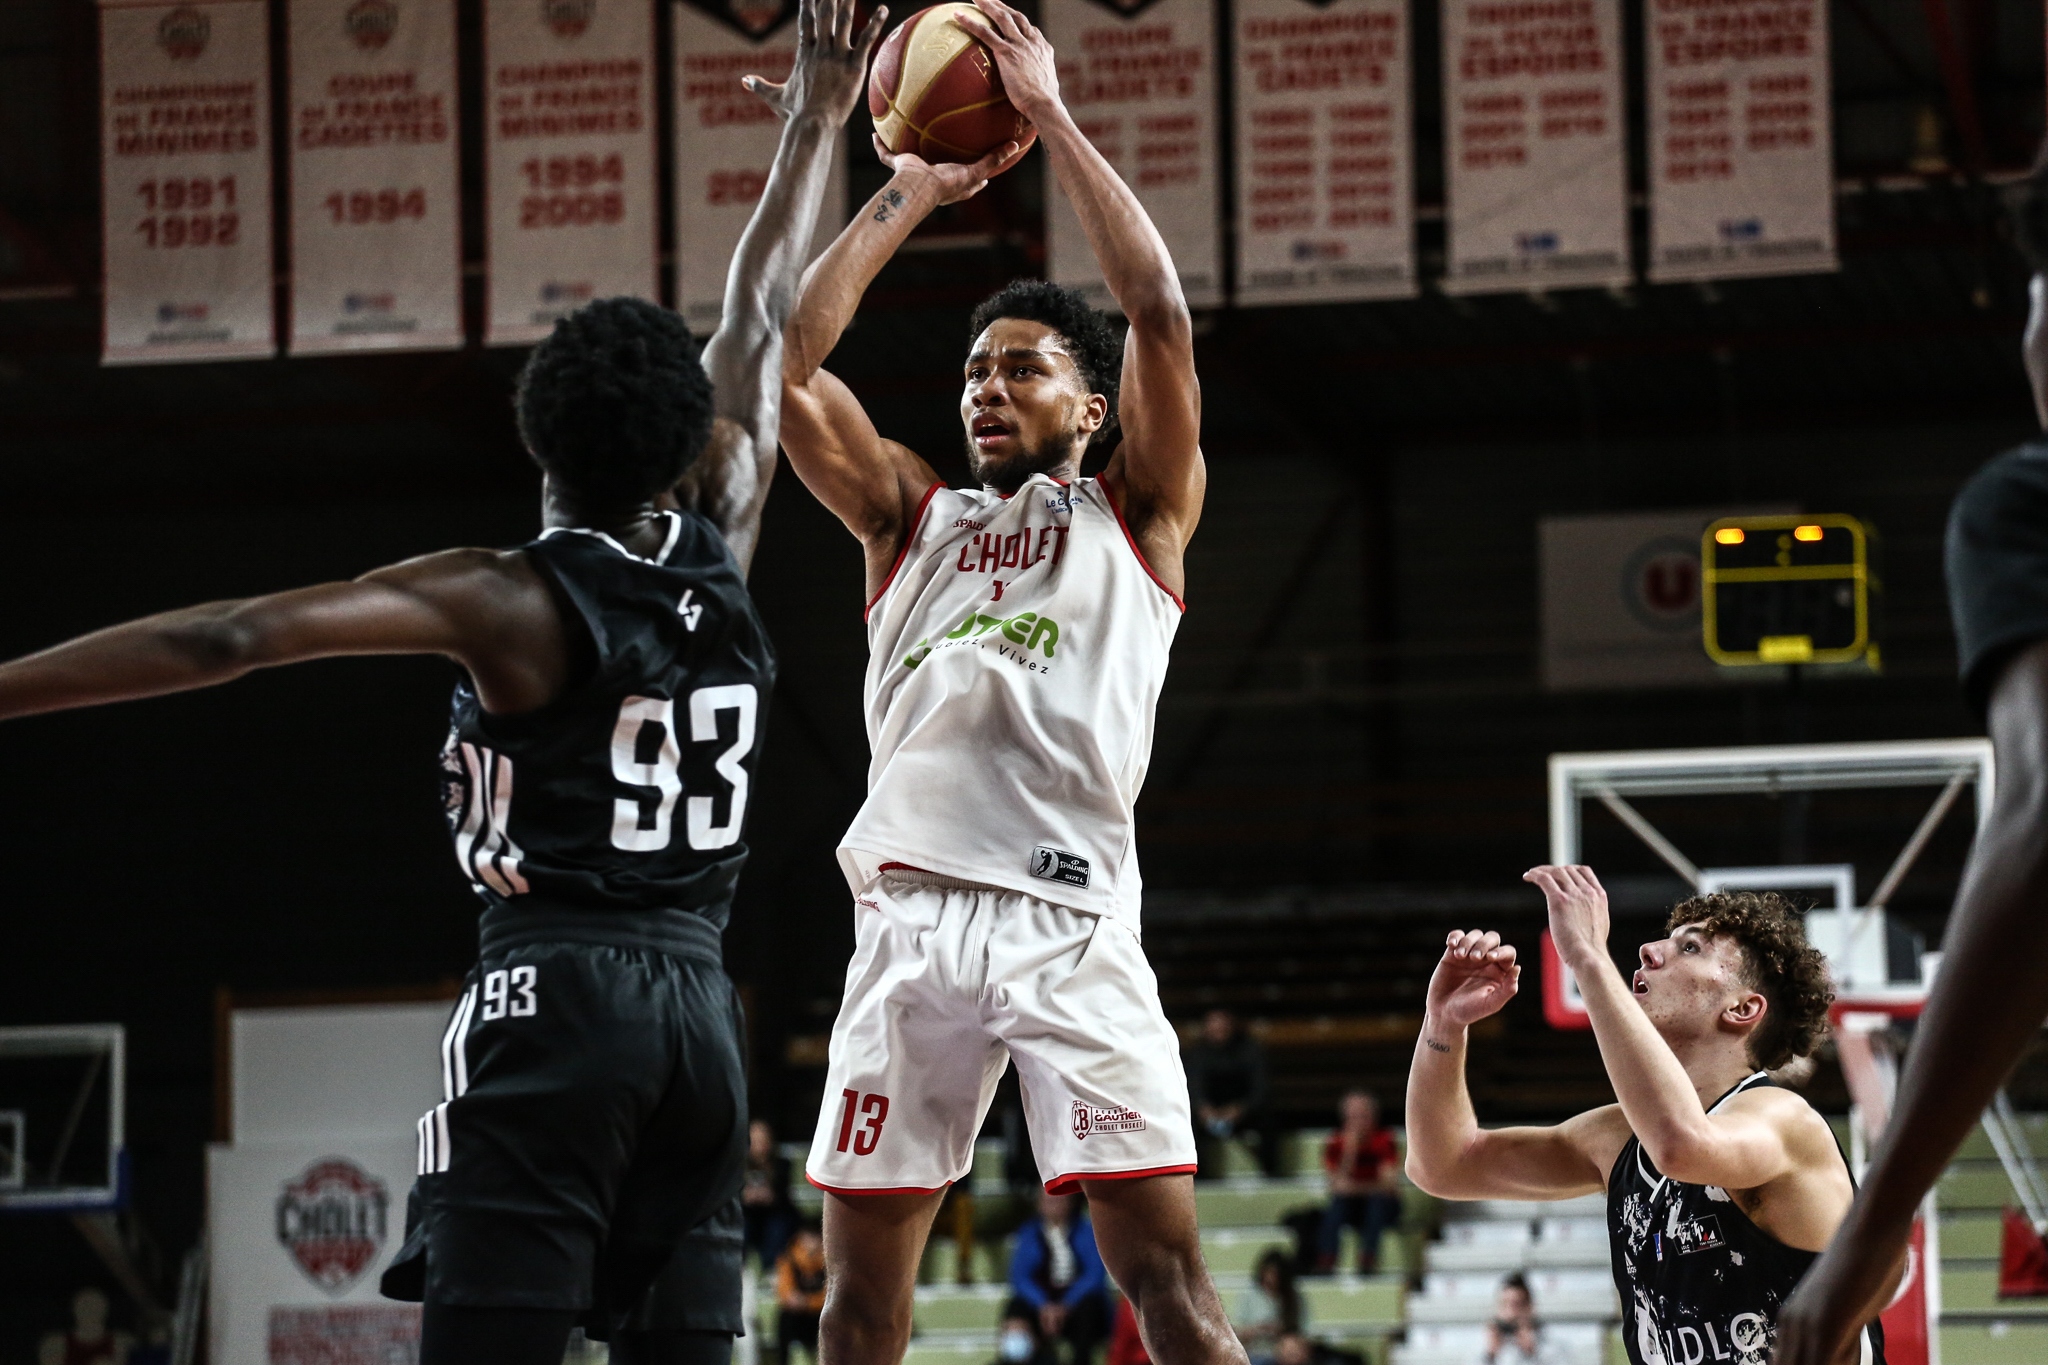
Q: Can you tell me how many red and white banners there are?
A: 8